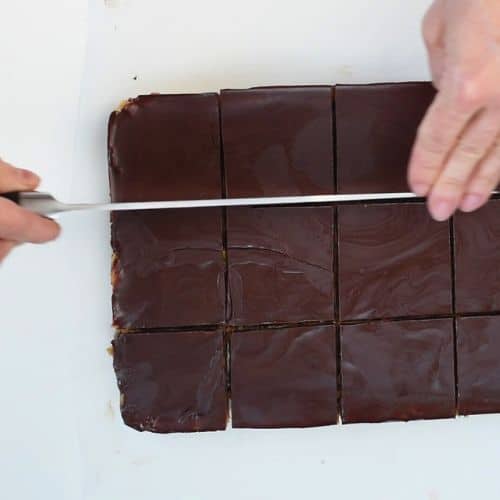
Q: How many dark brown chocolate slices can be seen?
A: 11